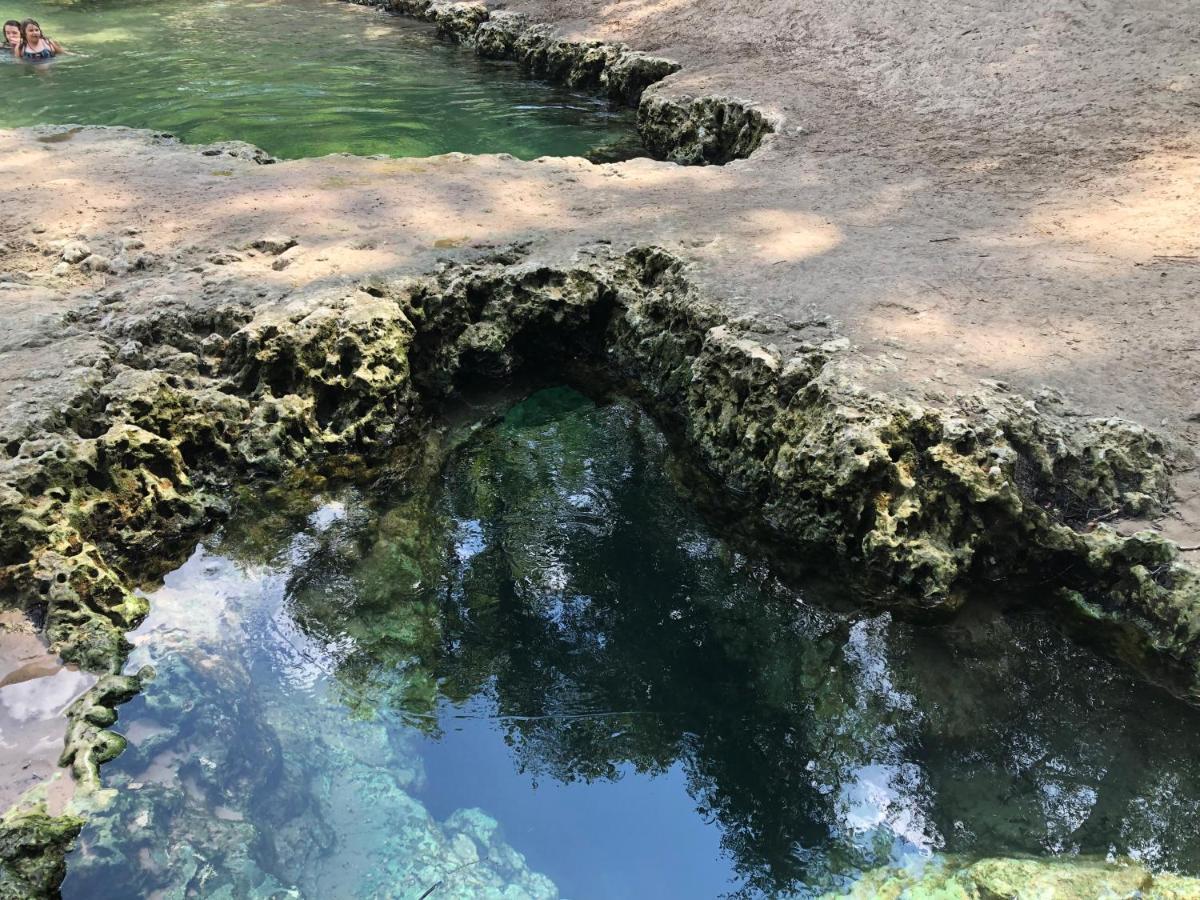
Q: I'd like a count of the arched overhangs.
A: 1